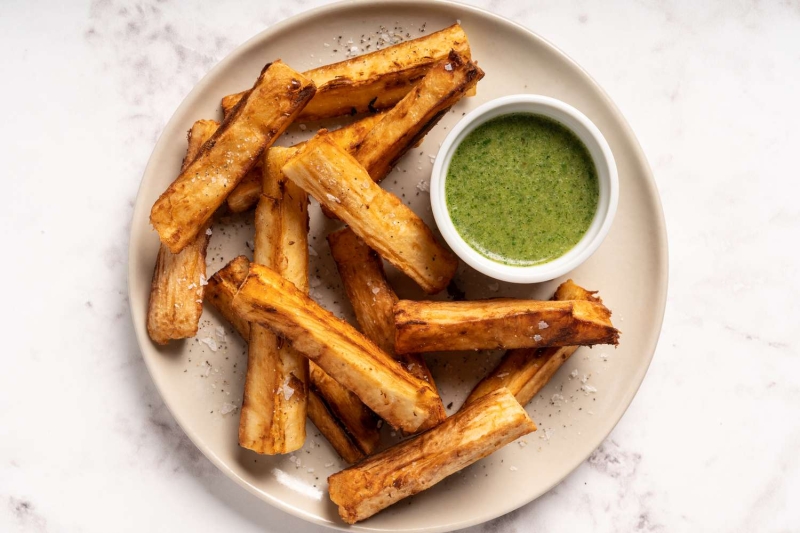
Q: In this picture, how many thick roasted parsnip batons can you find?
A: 13